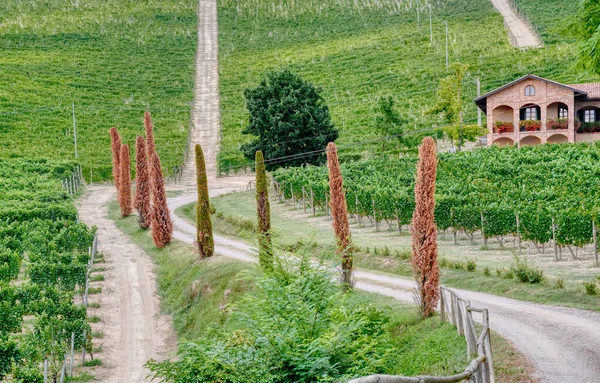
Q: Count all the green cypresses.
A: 2